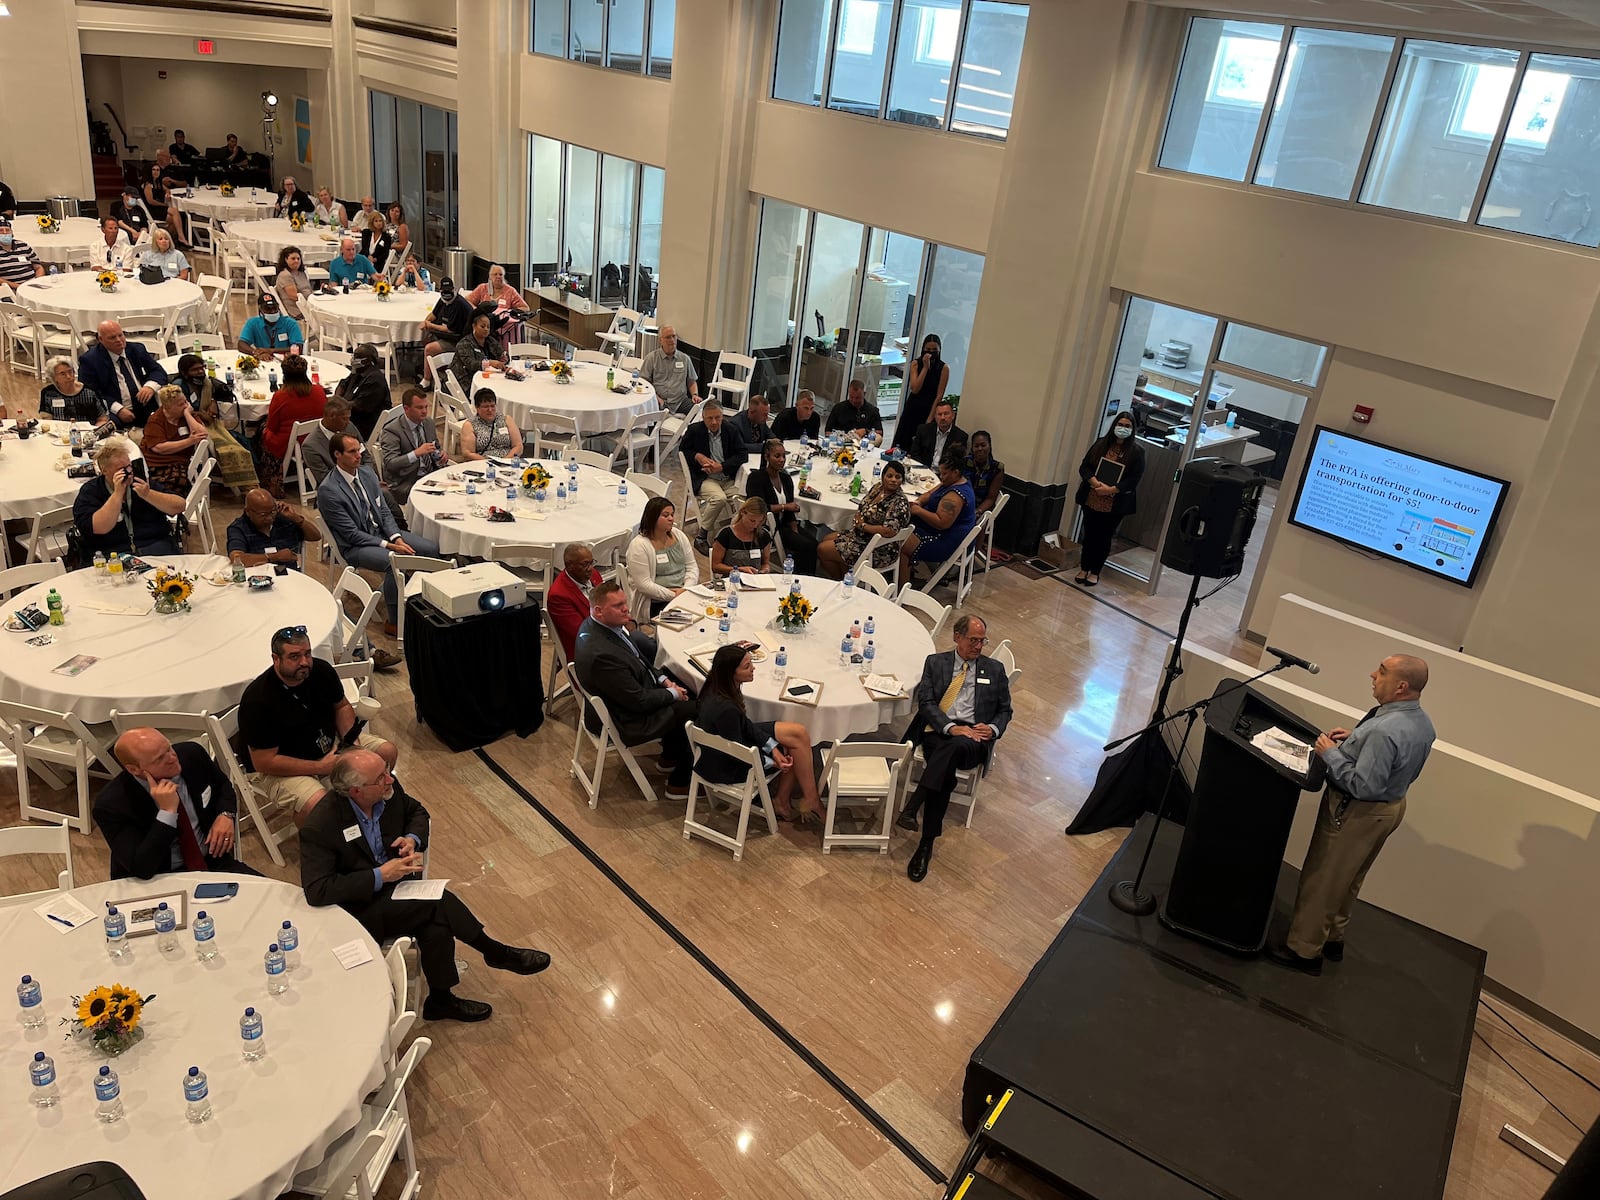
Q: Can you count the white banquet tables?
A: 13